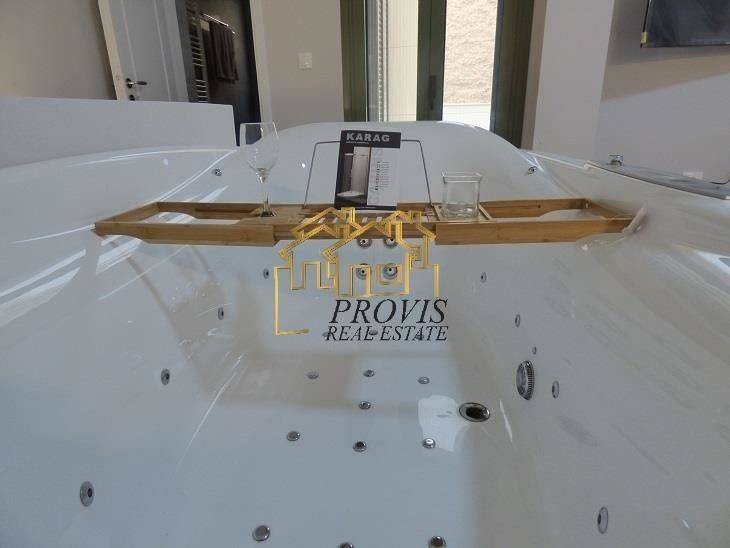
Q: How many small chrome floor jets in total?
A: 13